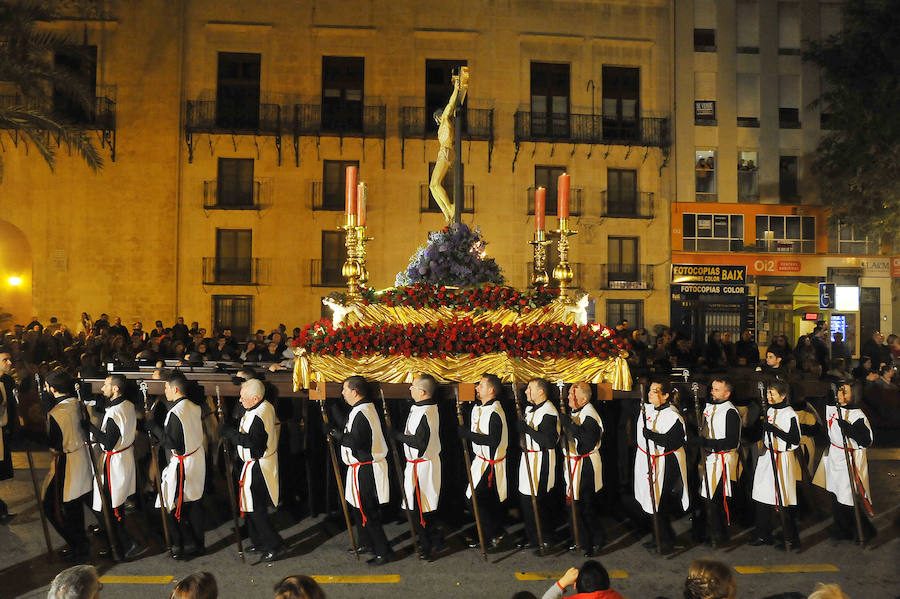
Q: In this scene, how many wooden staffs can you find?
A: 13